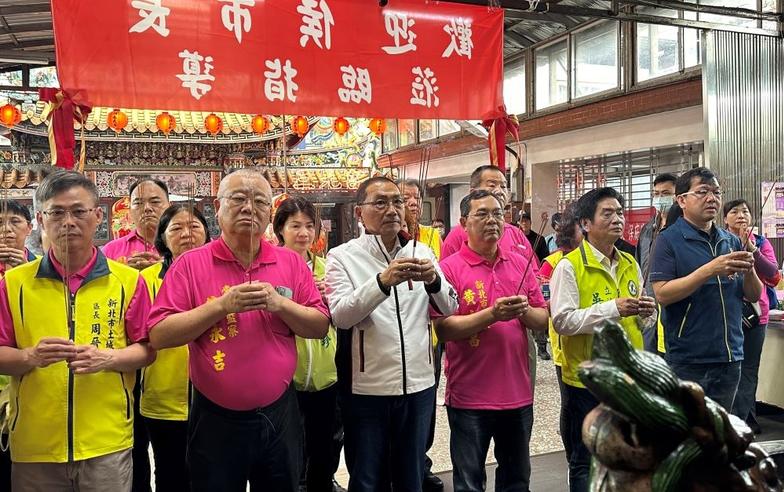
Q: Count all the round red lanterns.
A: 8